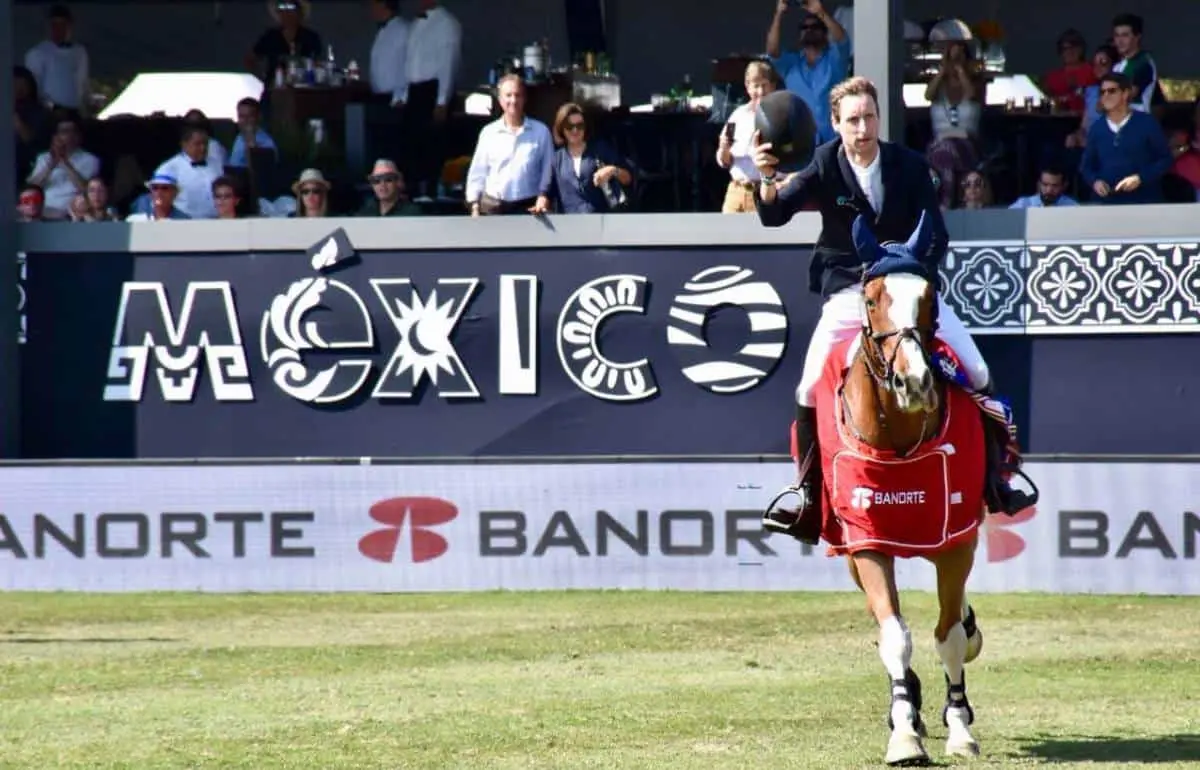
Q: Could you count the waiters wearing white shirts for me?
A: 4